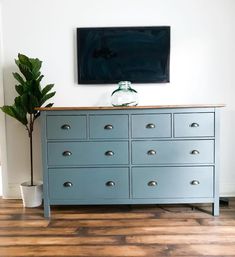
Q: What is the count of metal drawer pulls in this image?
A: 12